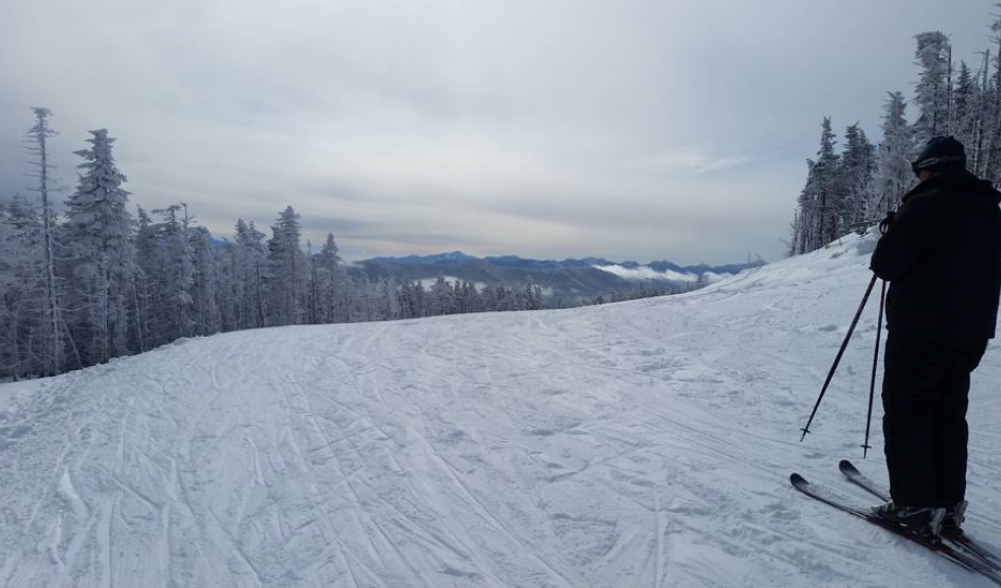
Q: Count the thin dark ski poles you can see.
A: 2